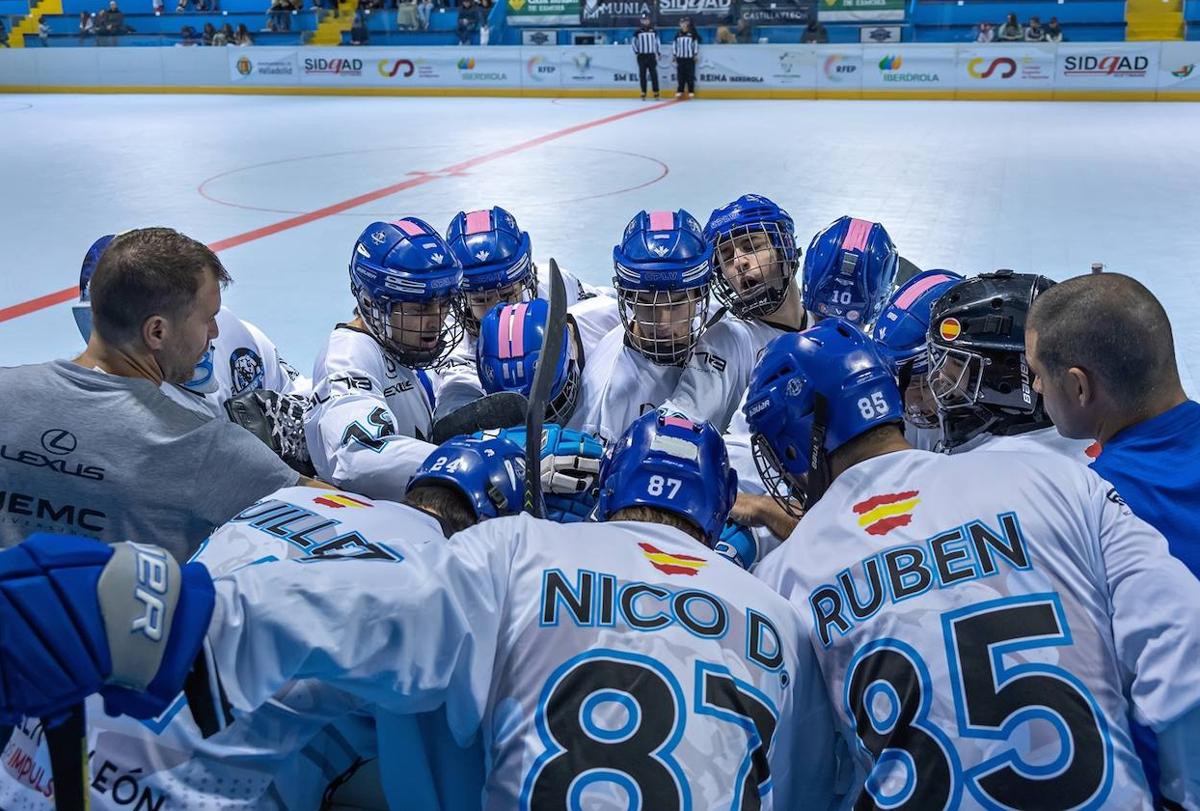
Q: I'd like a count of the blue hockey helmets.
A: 11